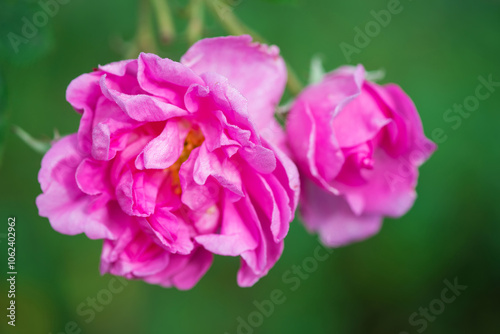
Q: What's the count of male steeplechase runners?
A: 0